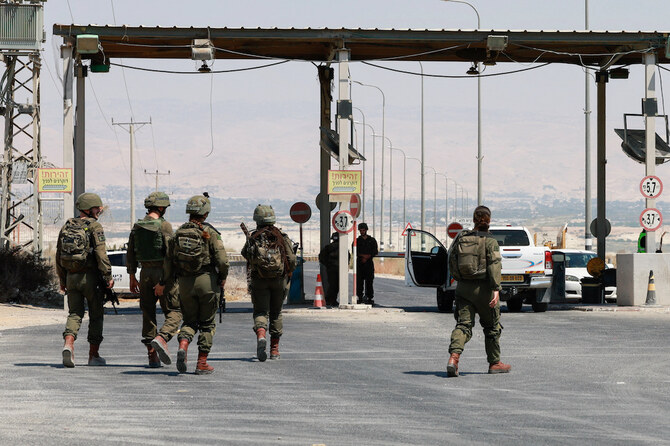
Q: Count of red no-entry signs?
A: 3